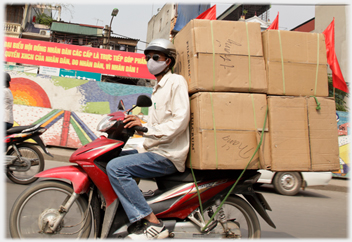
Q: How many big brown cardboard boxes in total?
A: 4